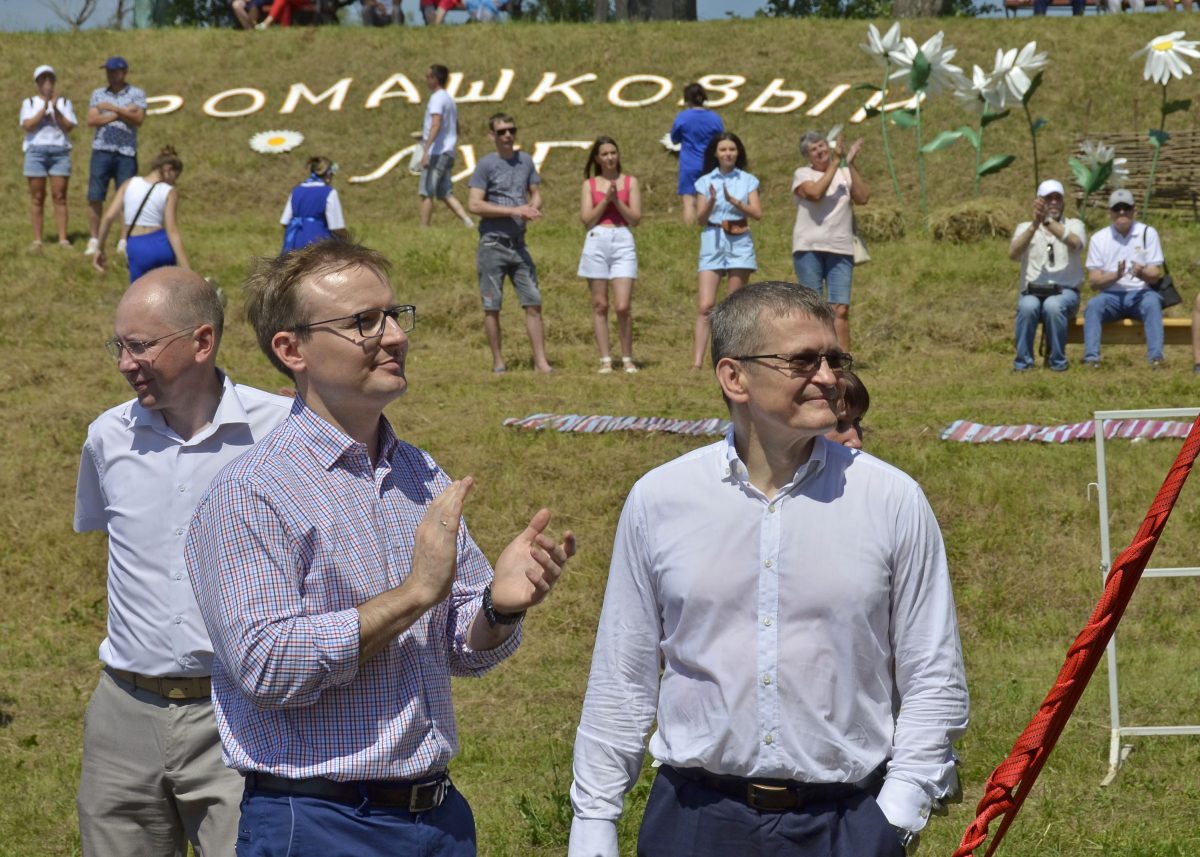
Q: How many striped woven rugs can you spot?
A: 2